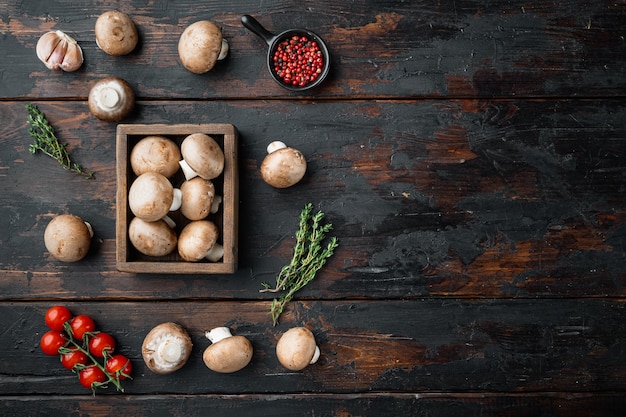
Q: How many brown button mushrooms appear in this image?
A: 14